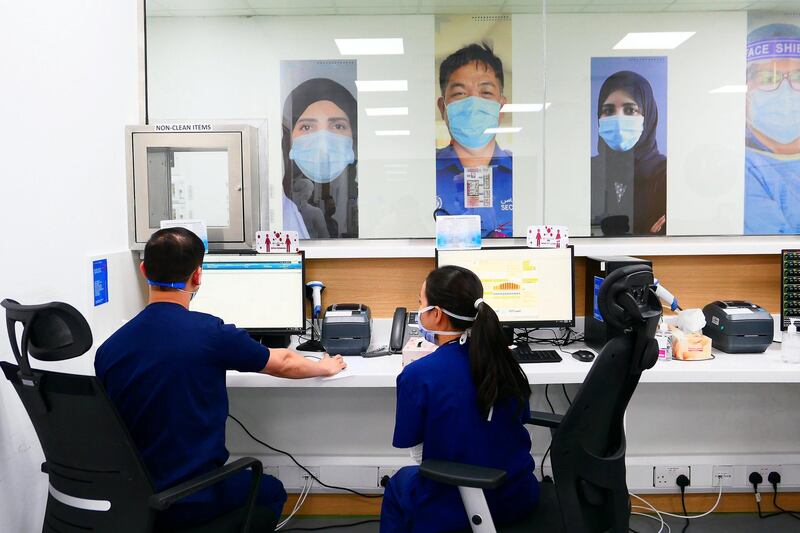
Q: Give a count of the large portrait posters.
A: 4